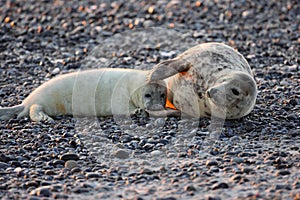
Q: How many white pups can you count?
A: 1